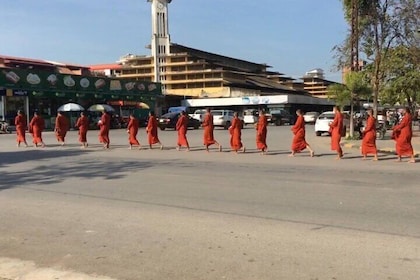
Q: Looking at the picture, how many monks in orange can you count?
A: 15